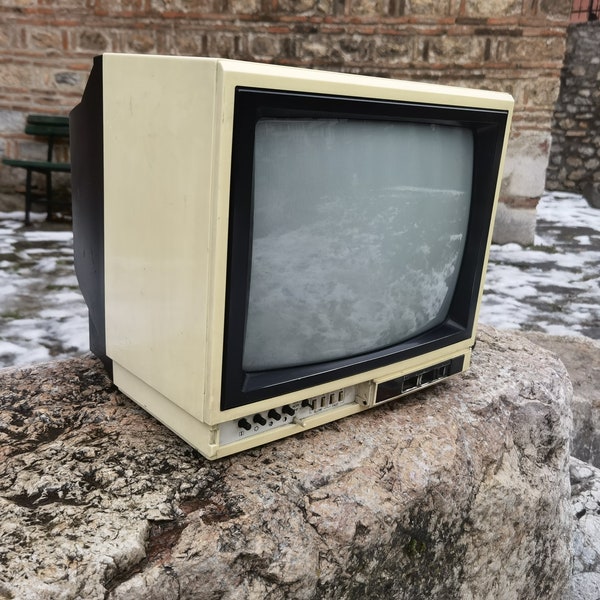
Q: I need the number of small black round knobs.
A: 4